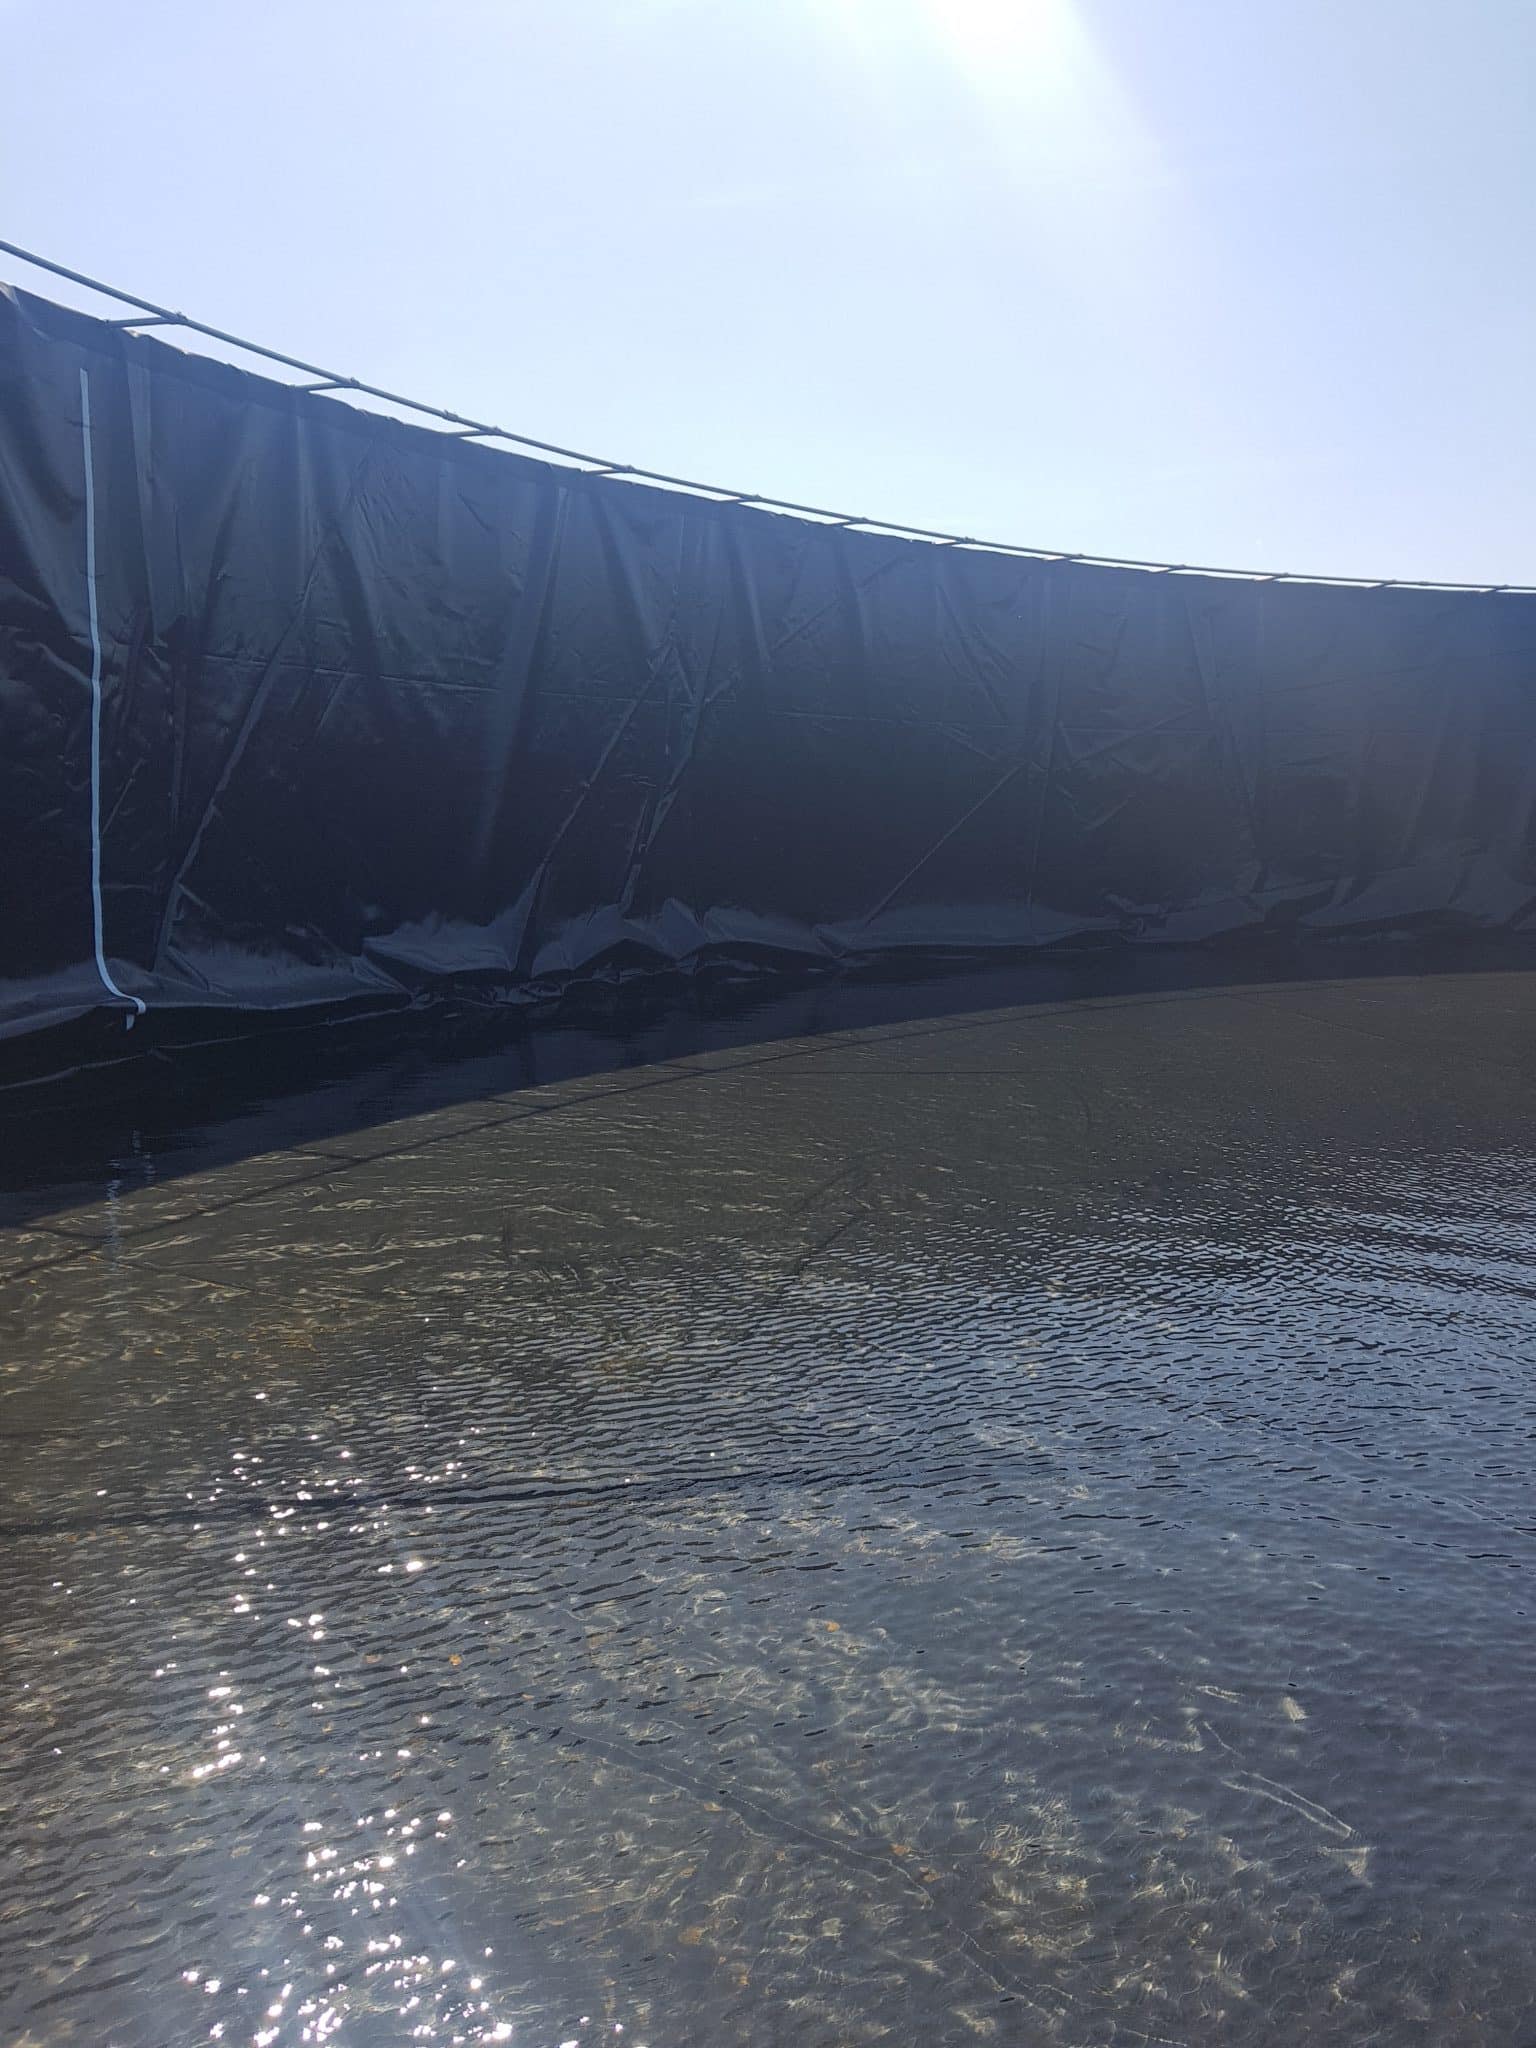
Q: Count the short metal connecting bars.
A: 12